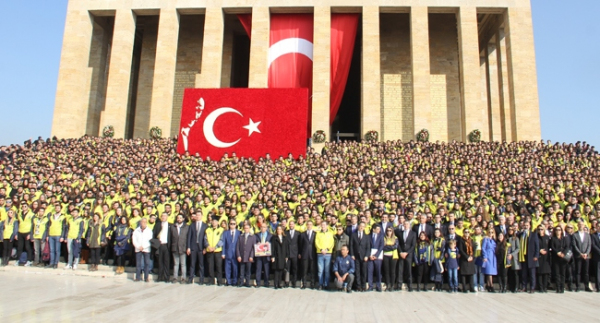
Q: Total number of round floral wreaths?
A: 6